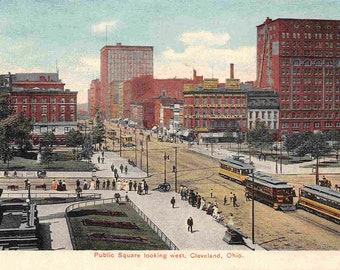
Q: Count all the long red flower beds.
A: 3